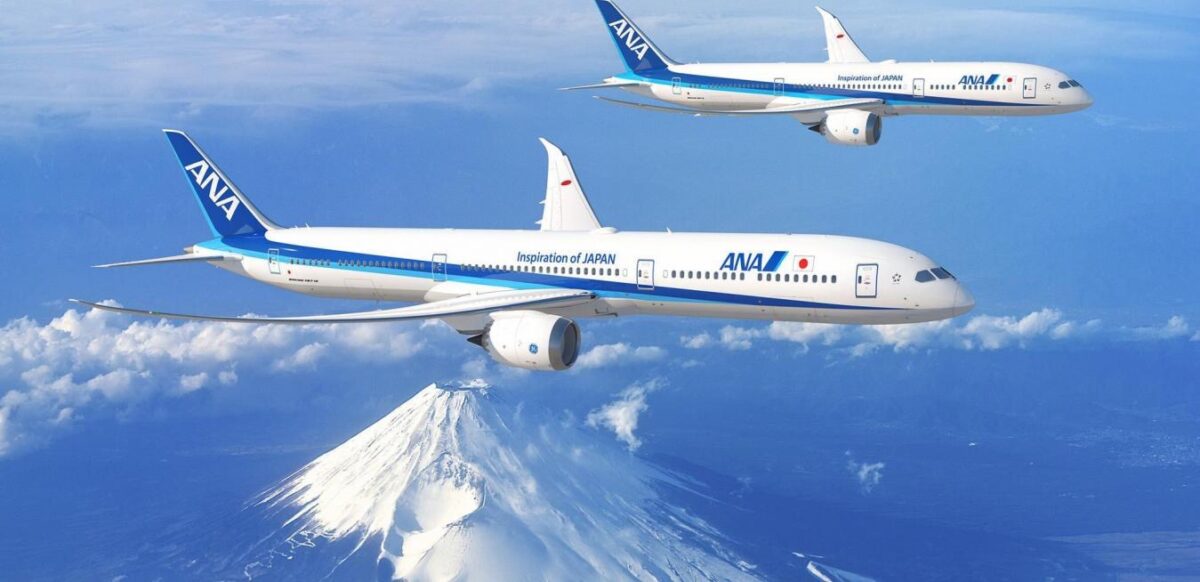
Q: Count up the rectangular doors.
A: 8